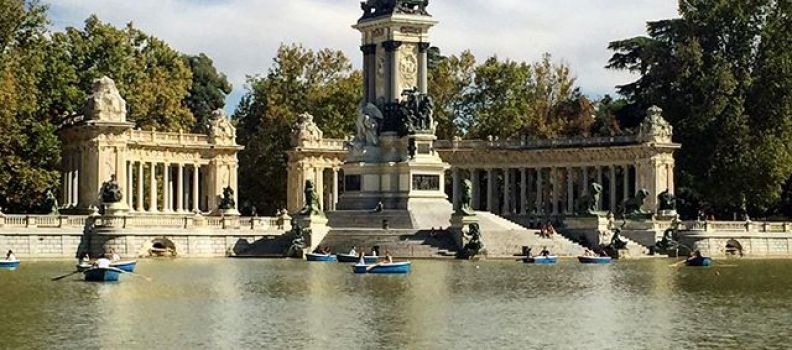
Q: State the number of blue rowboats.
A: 9